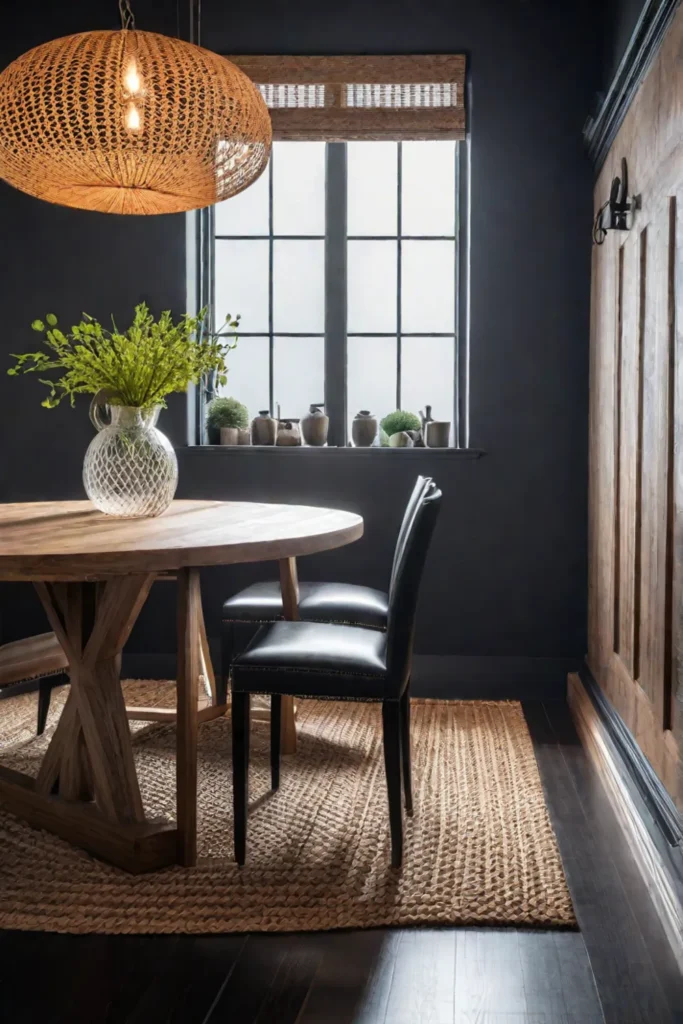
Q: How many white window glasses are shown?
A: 12